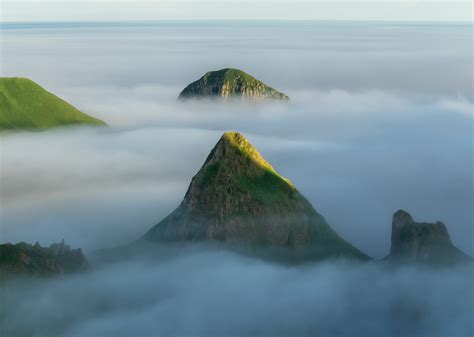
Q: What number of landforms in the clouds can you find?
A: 5